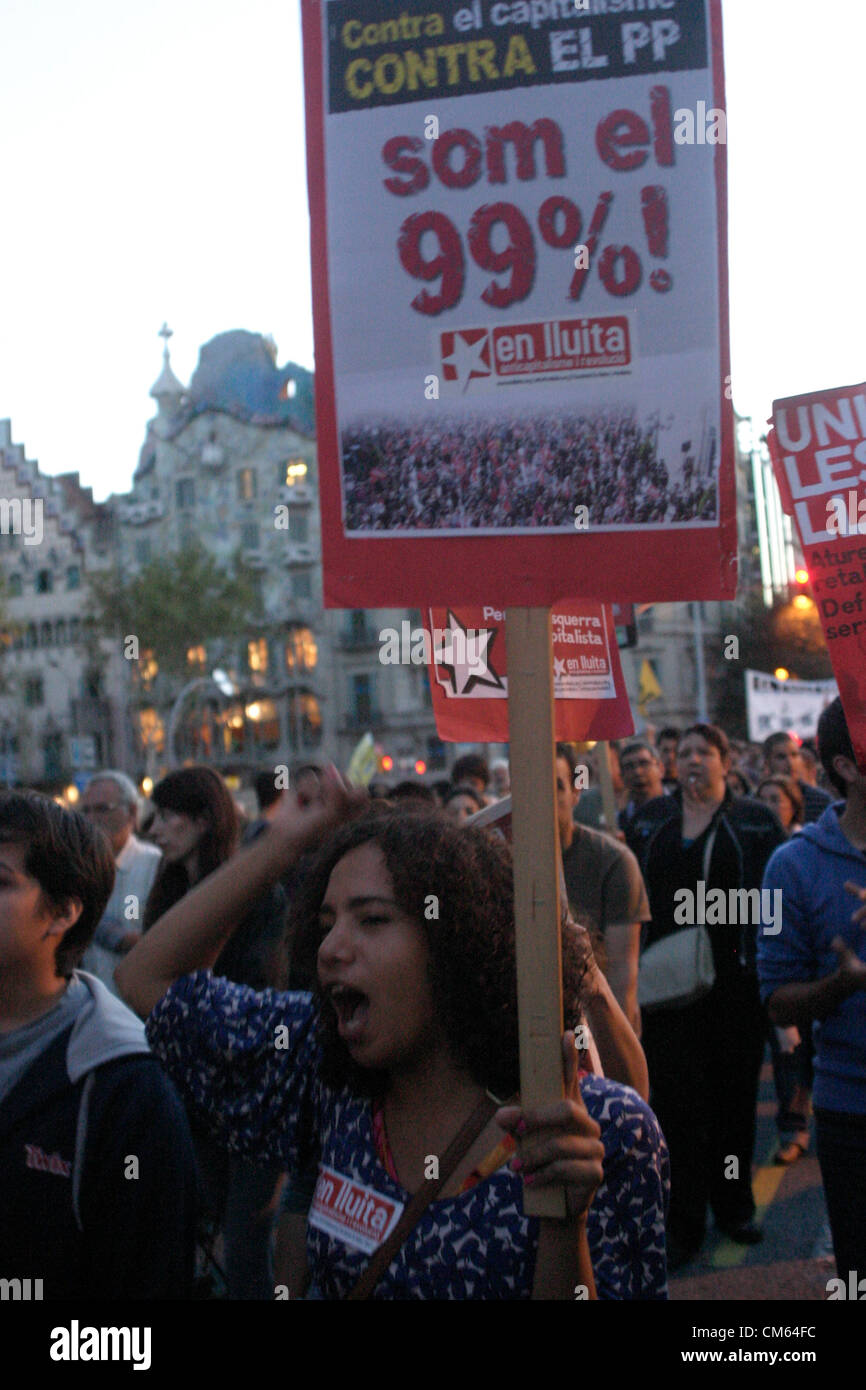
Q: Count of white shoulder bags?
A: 1